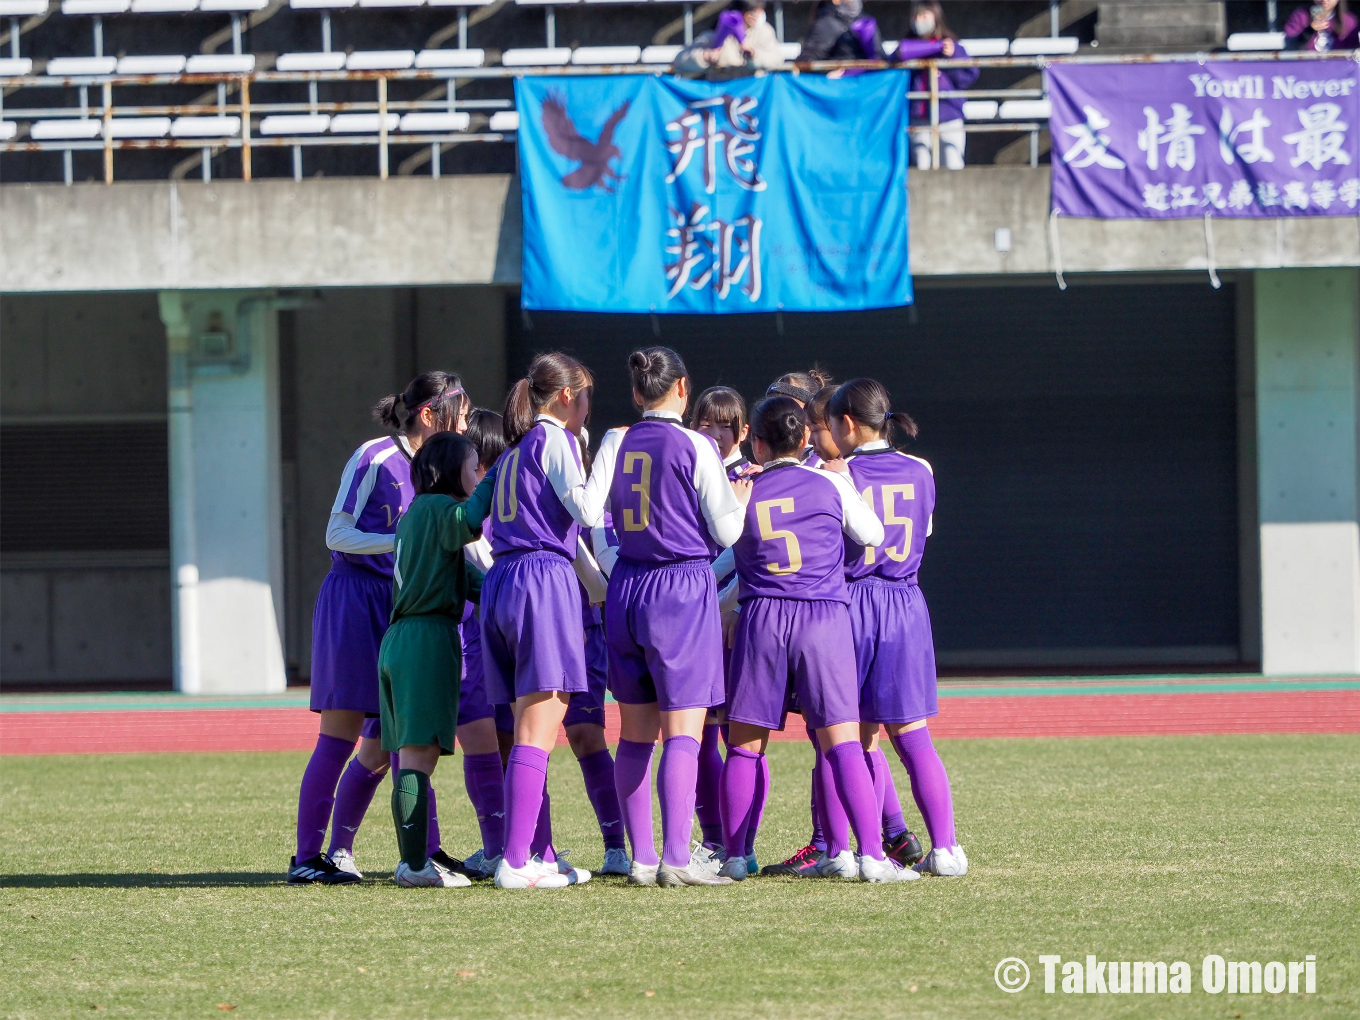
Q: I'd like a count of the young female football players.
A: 11